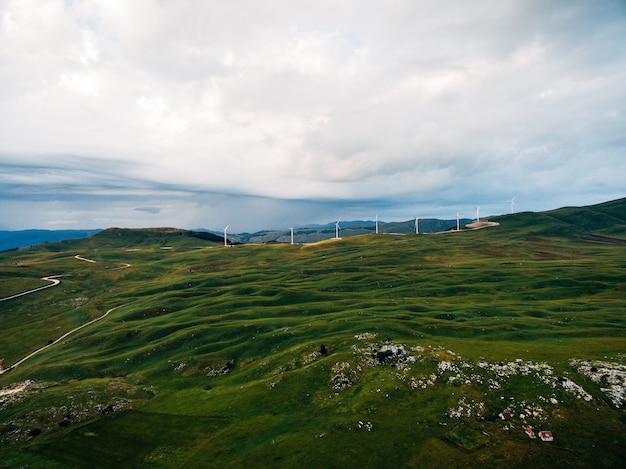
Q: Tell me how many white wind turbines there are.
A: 8